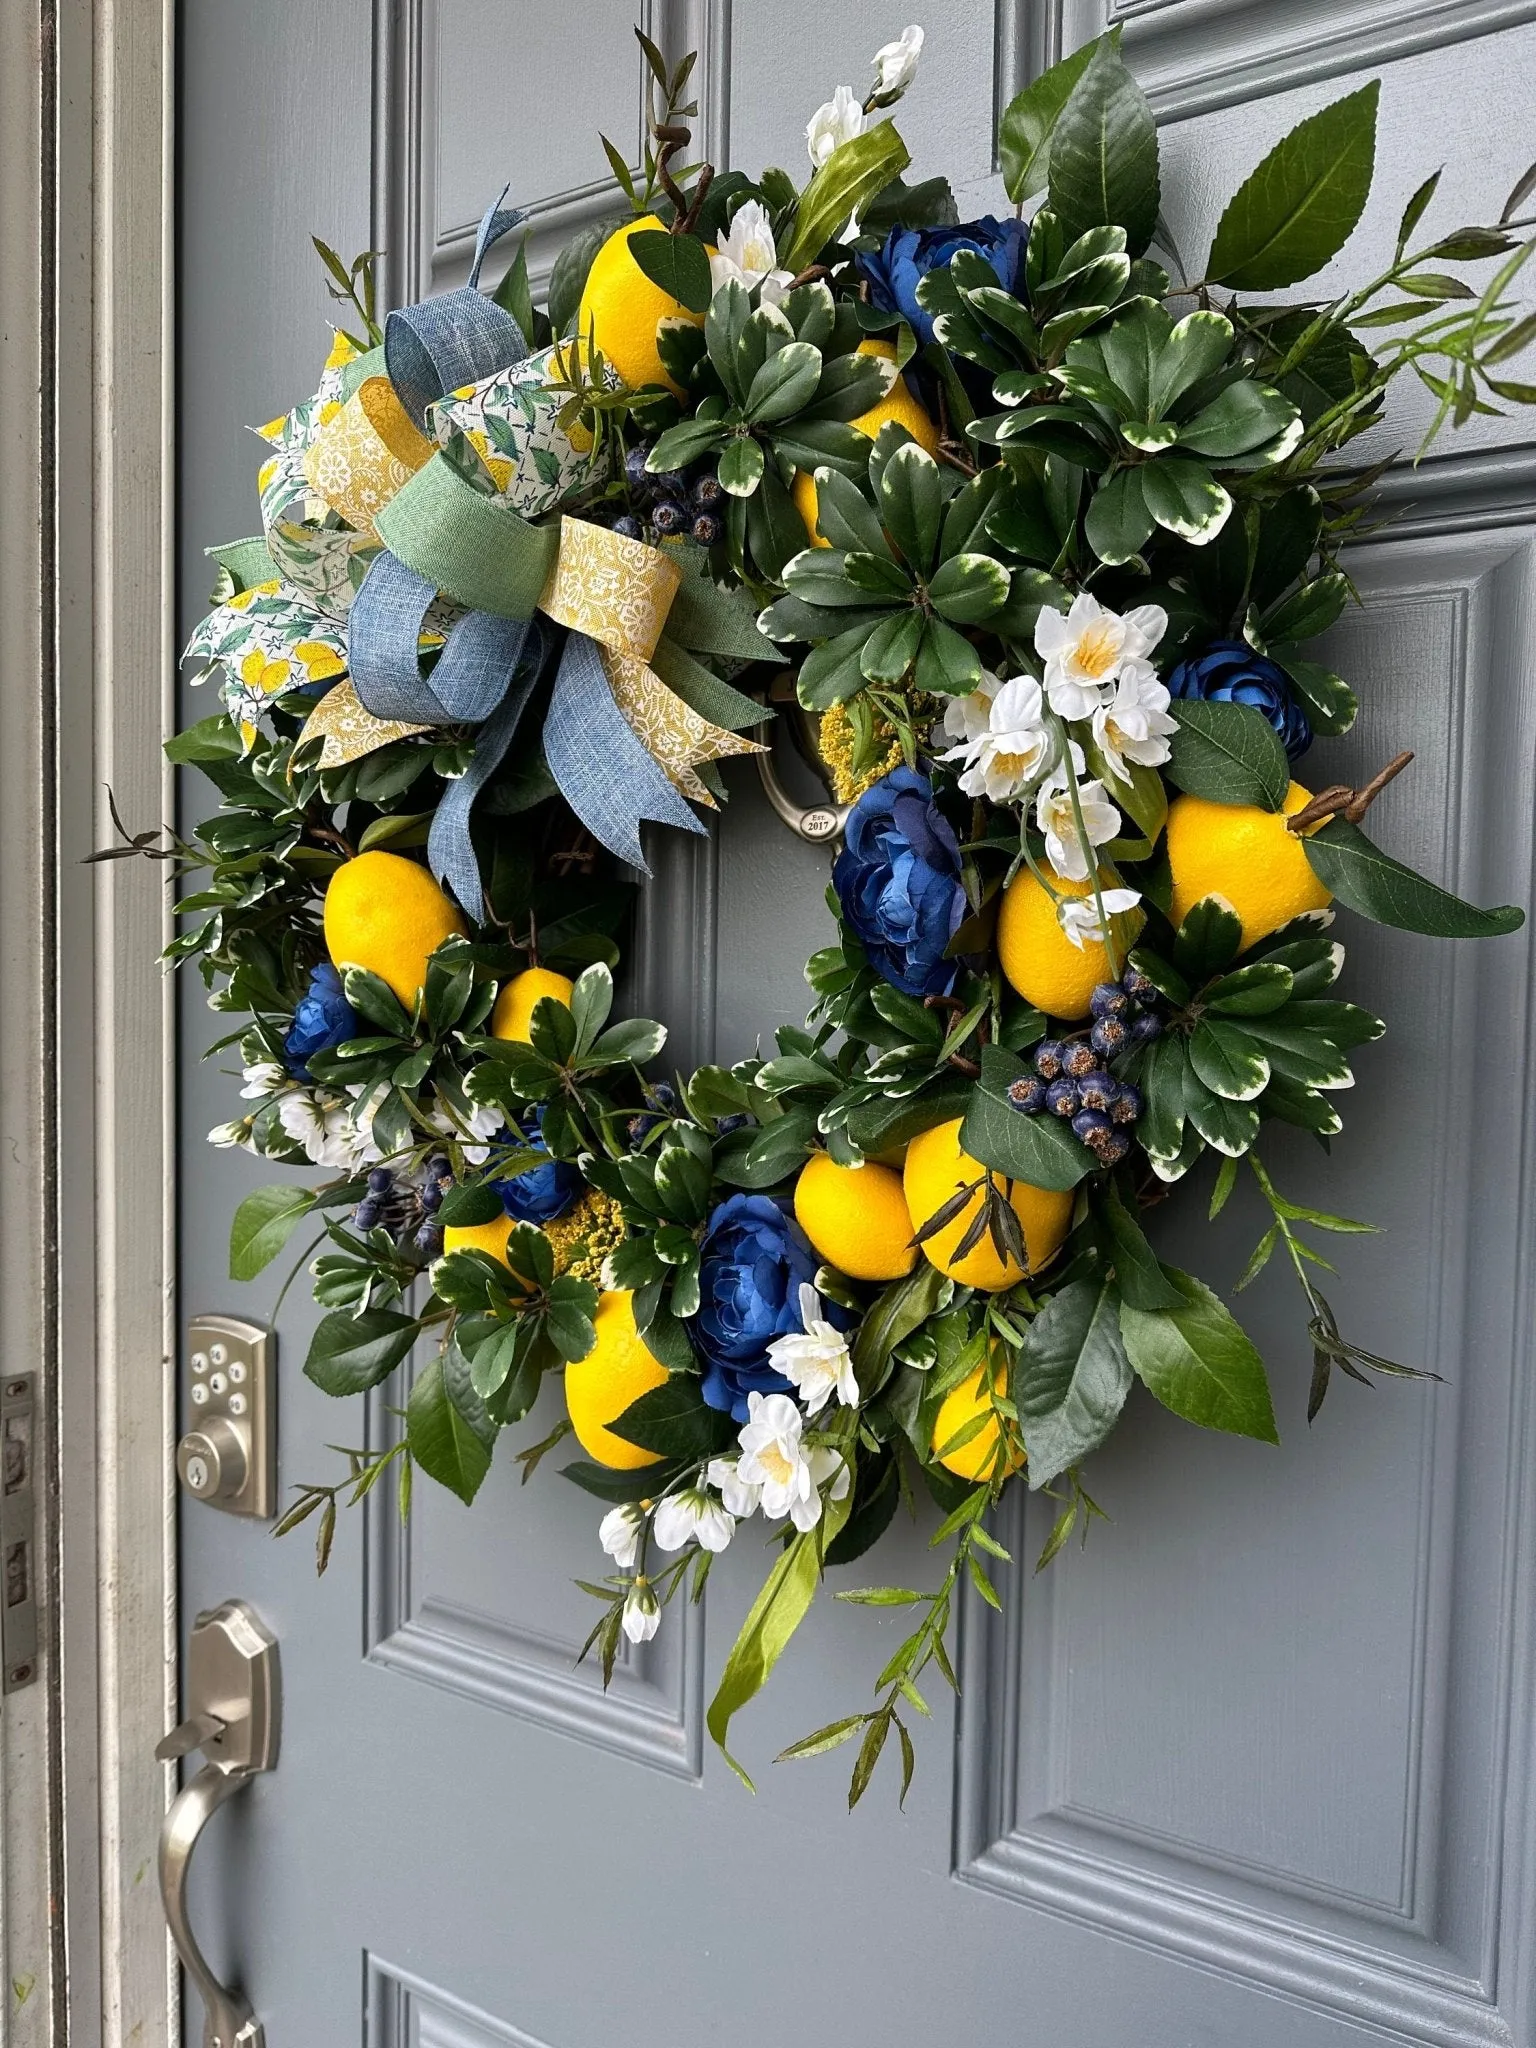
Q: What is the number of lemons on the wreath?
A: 12